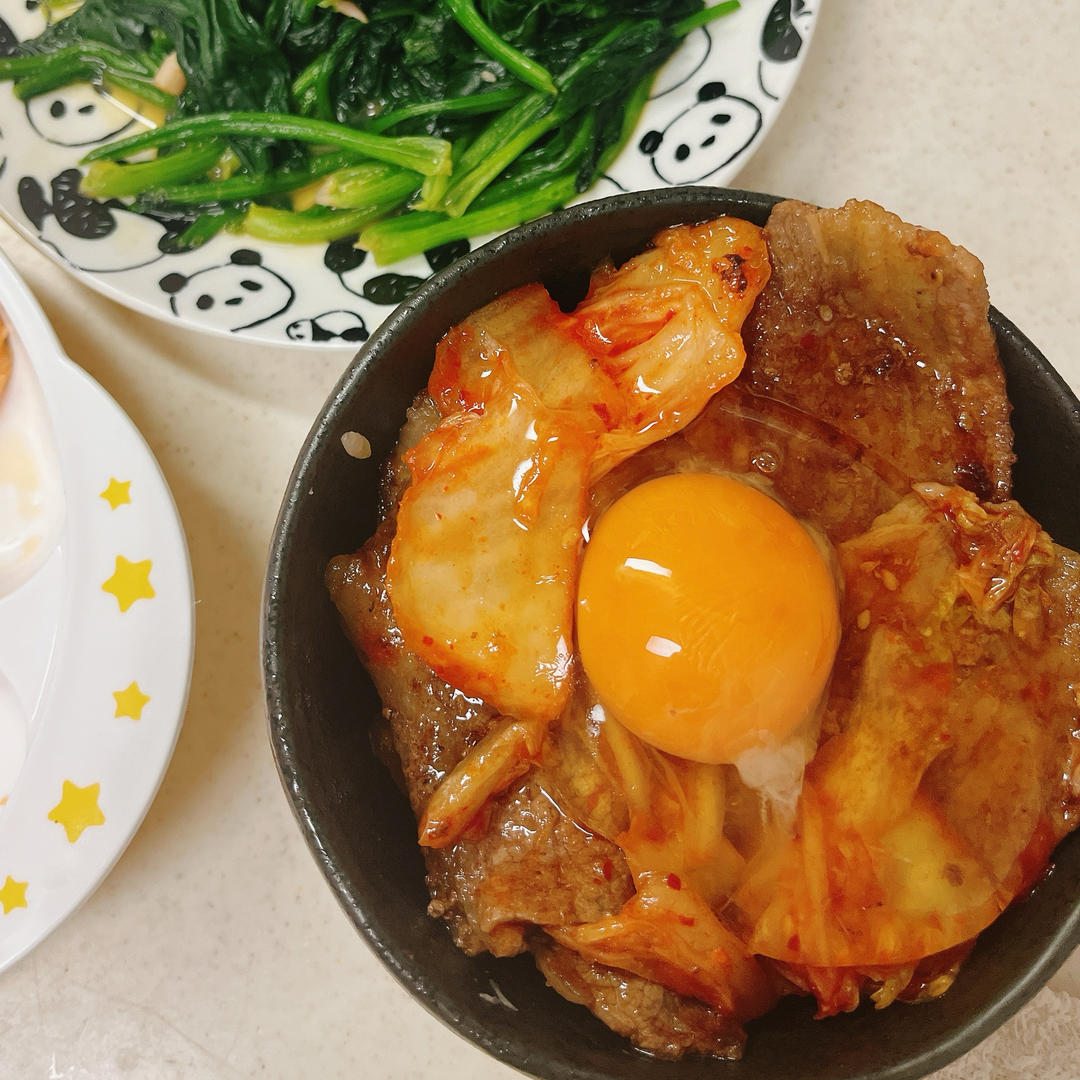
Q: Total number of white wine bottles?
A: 0